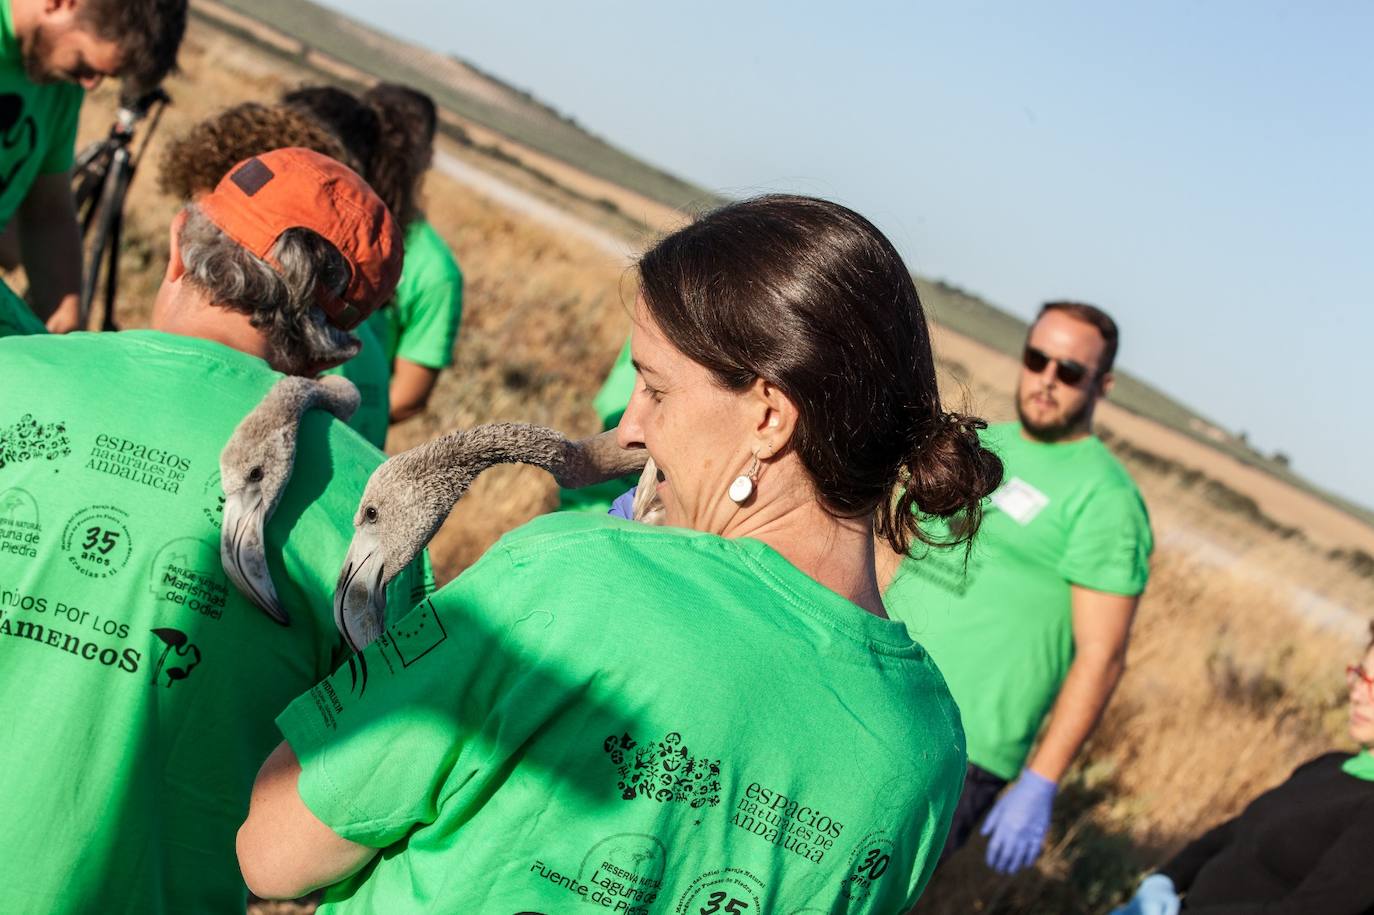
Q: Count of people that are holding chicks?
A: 2